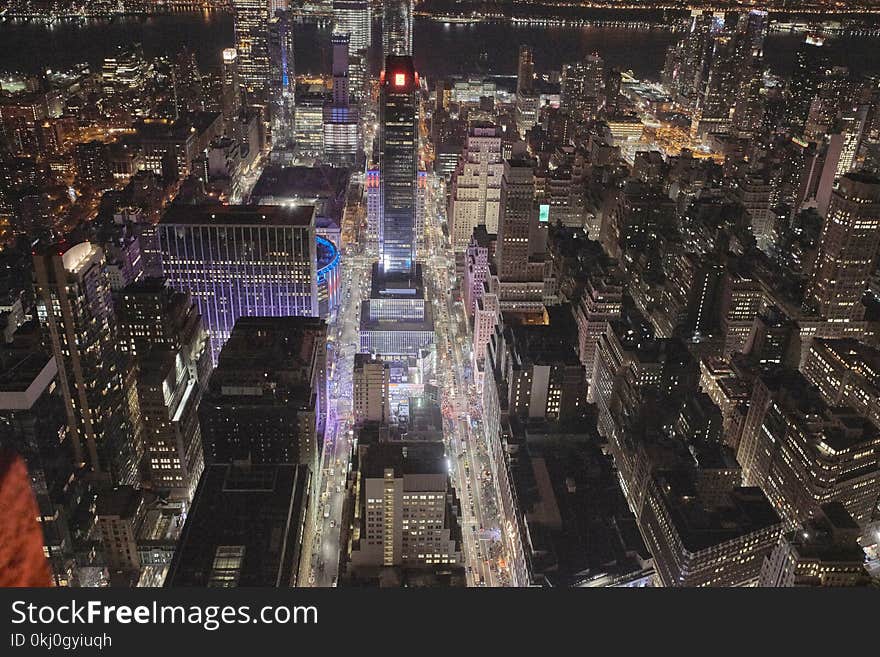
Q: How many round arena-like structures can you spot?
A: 1